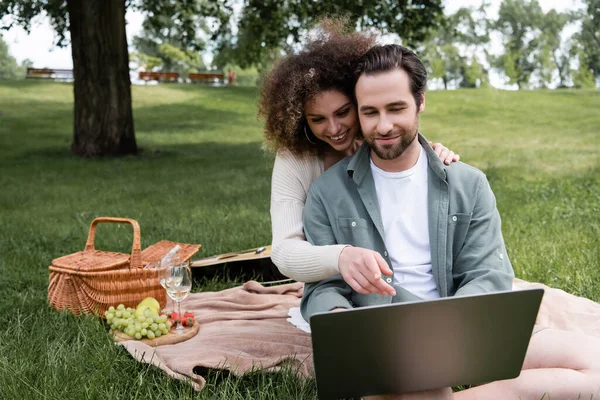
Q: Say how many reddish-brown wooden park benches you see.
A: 3